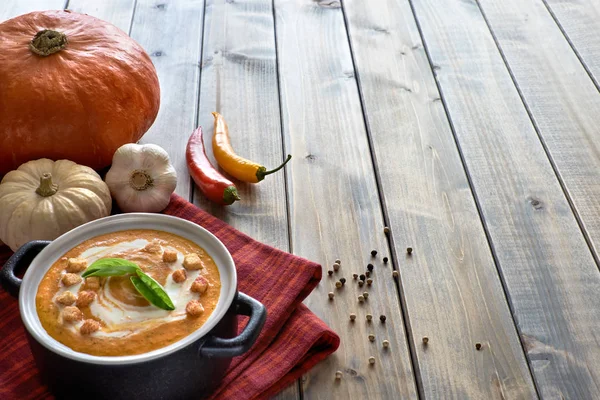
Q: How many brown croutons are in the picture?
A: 13